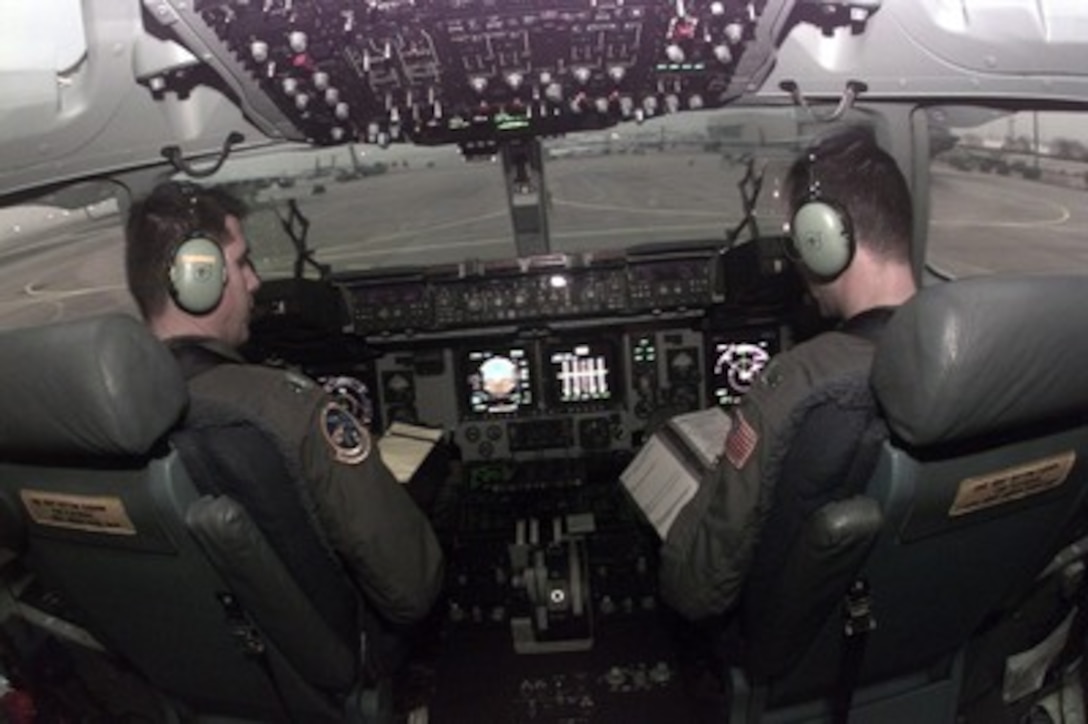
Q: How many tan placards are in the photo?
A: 2